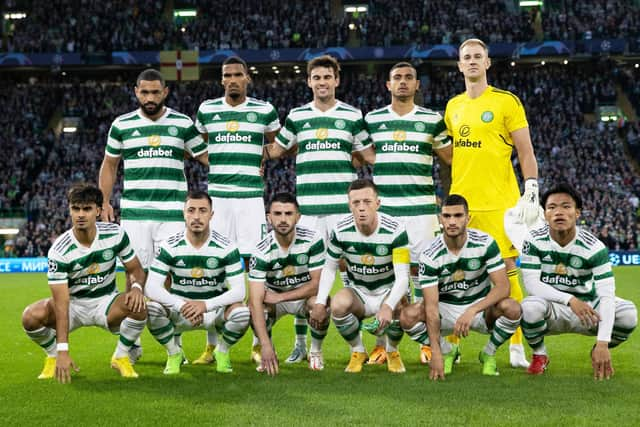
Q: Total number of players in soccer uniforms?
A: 11